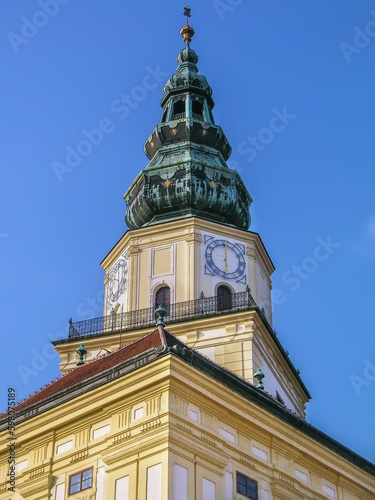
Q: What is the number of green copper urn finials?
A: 3